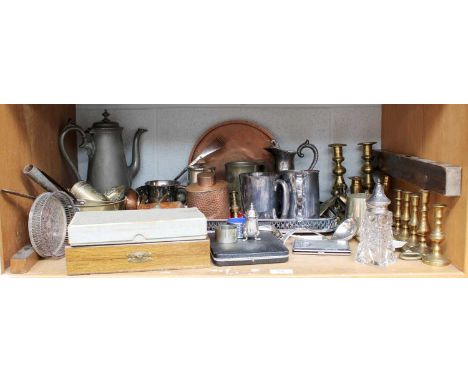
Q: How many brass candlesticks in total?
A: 9